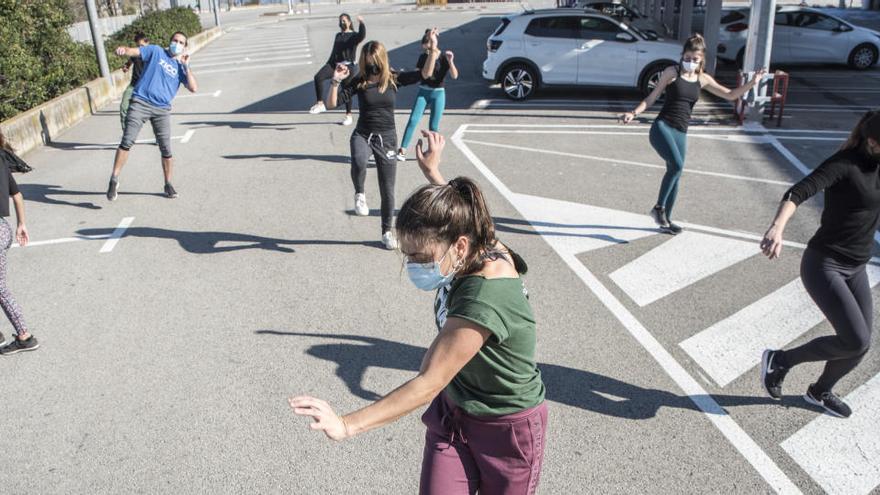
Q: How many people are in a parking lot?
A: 9